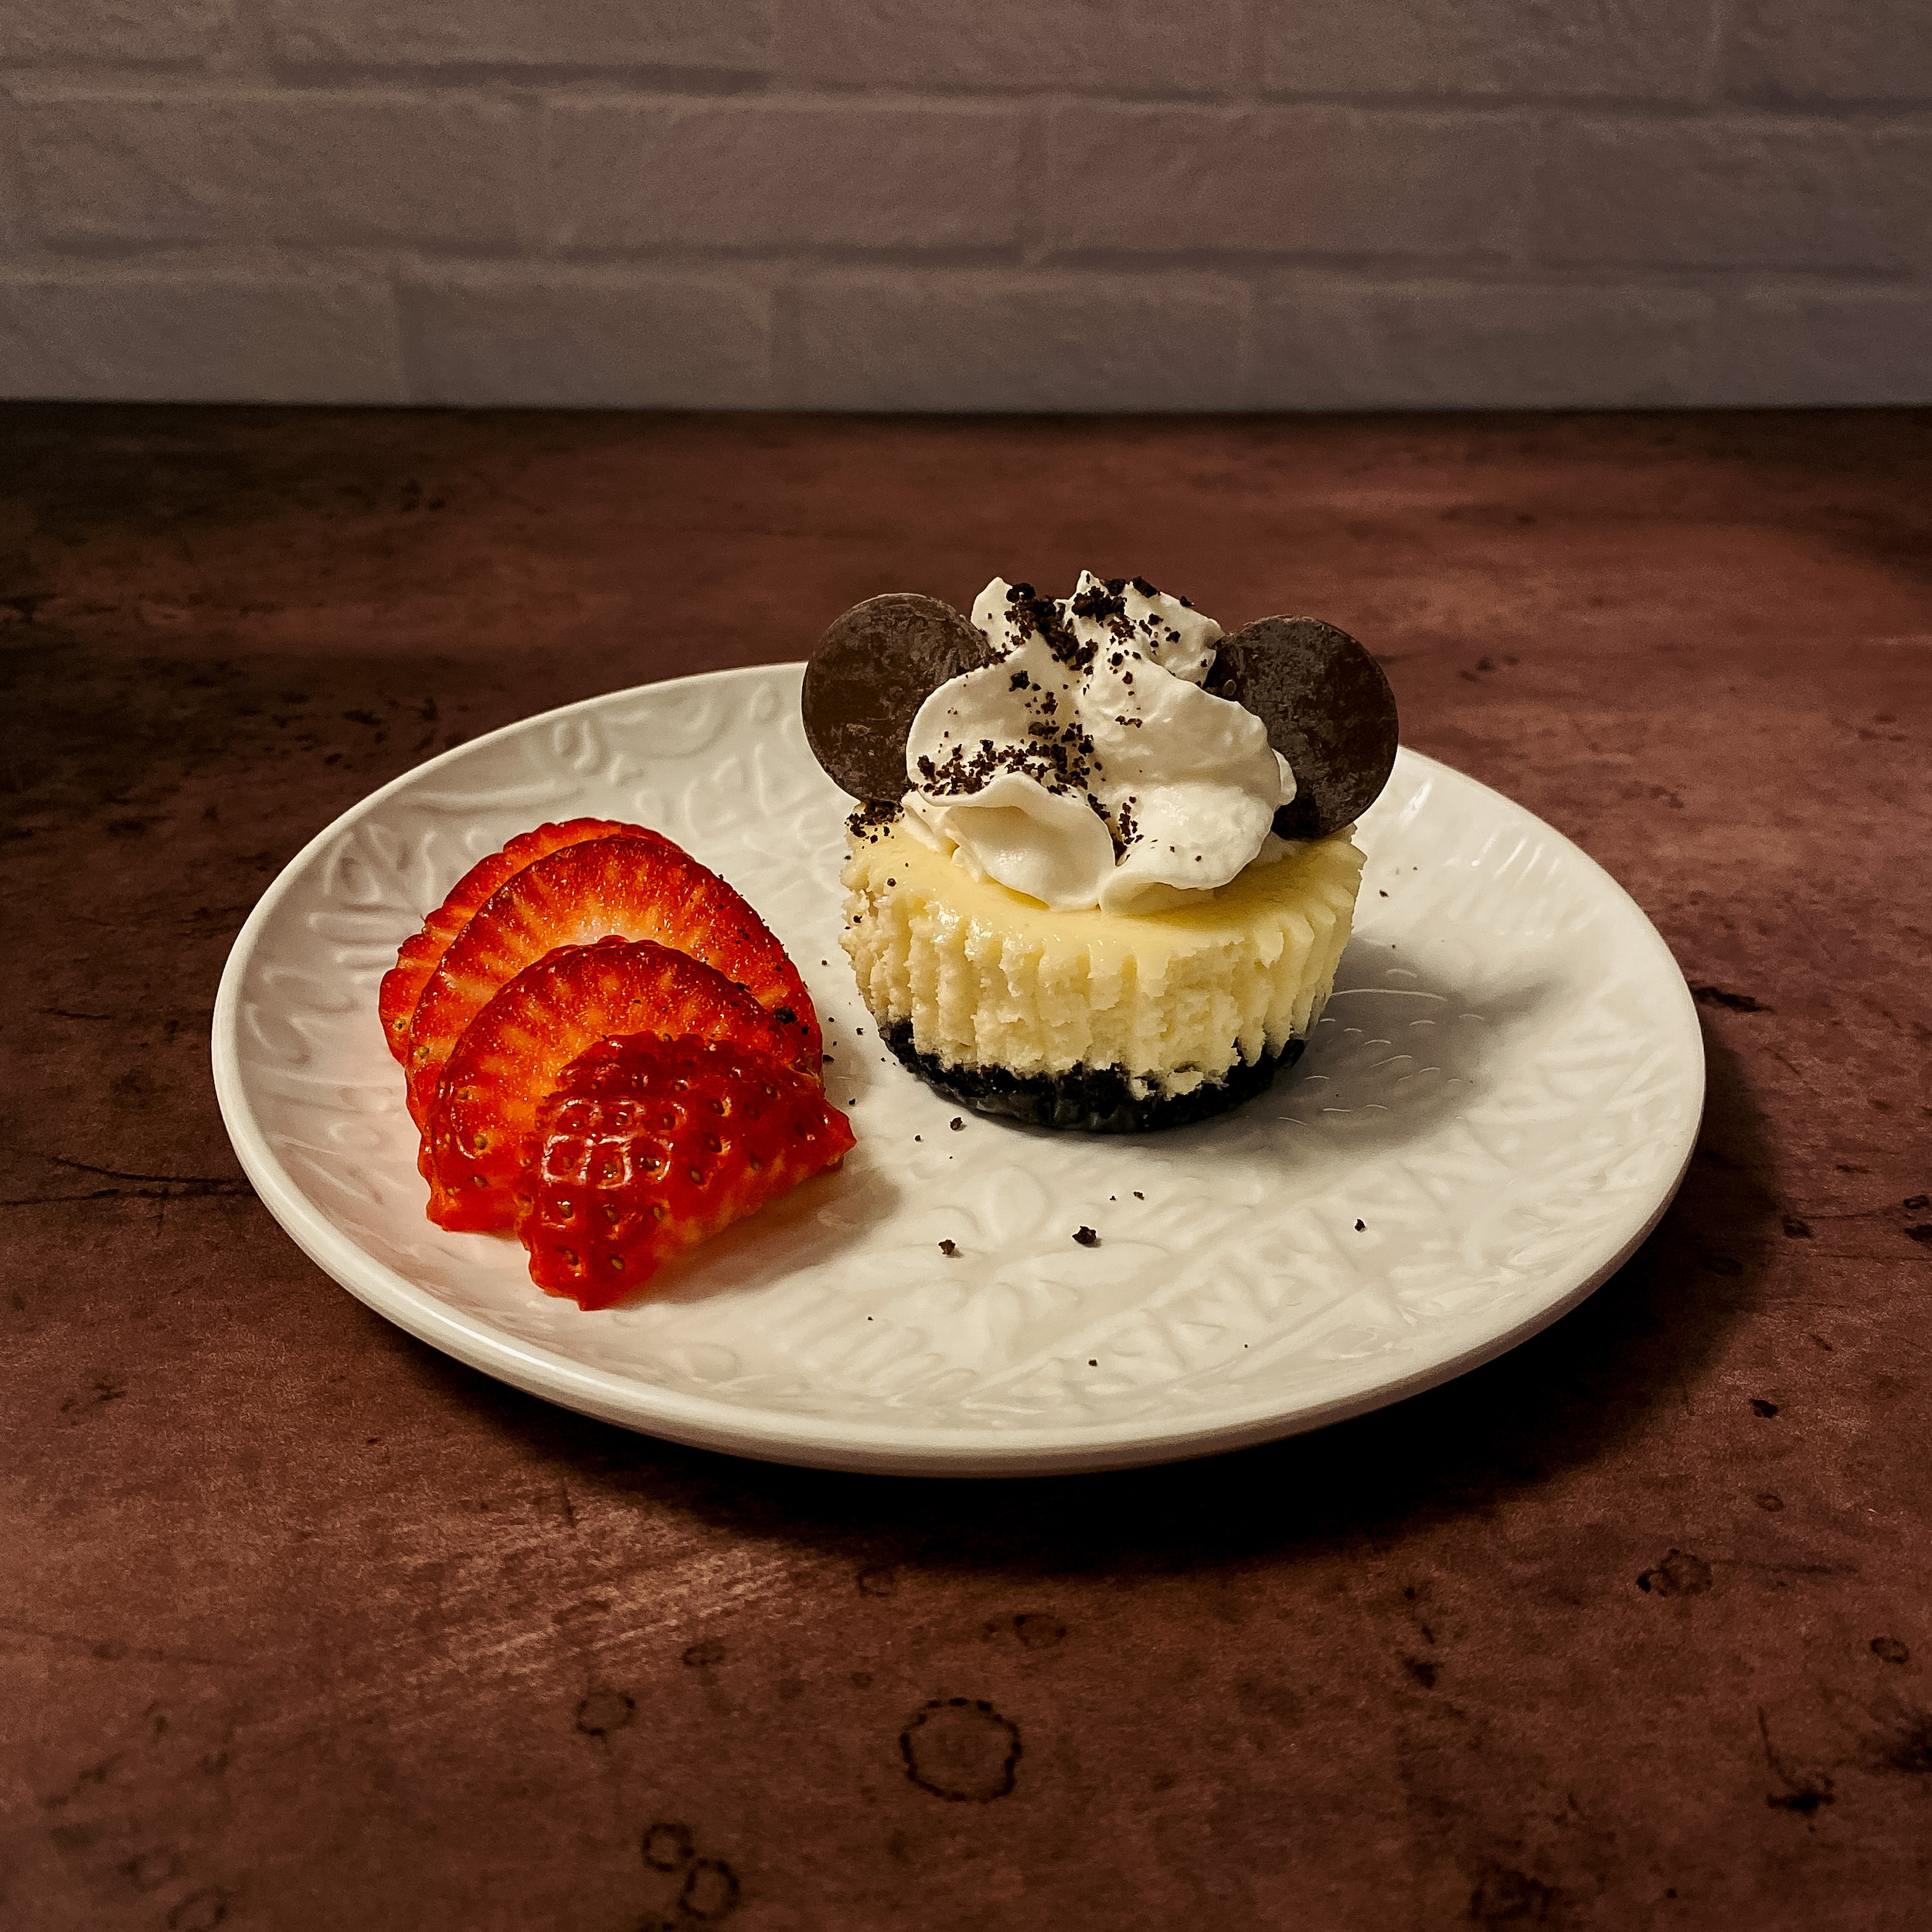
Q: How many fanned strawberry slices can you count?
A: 4